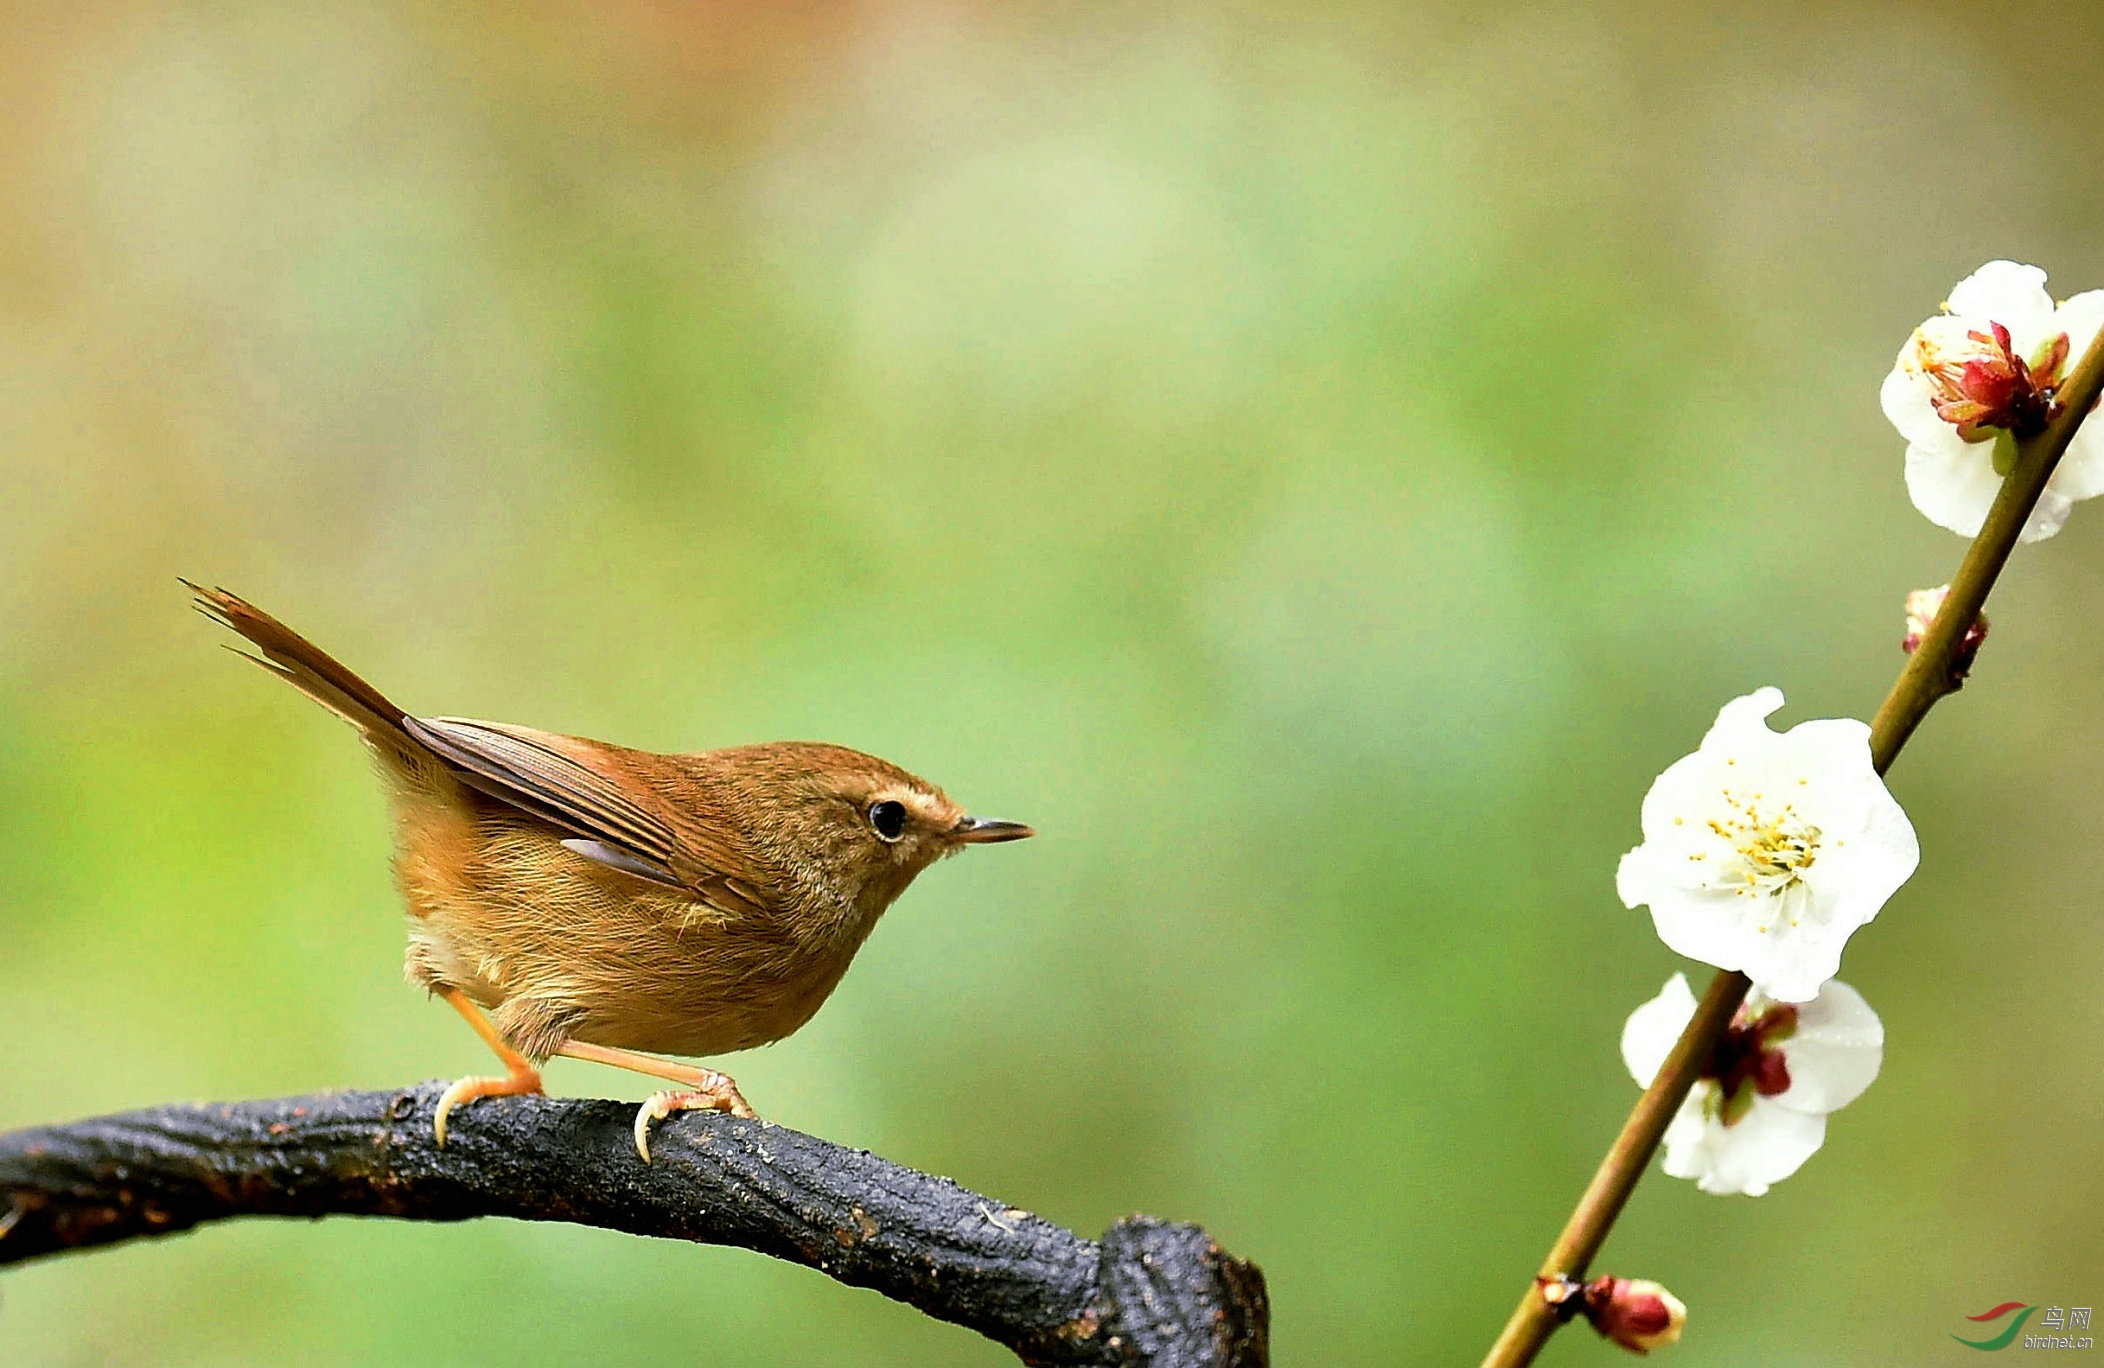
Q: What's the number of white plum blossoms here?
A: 3